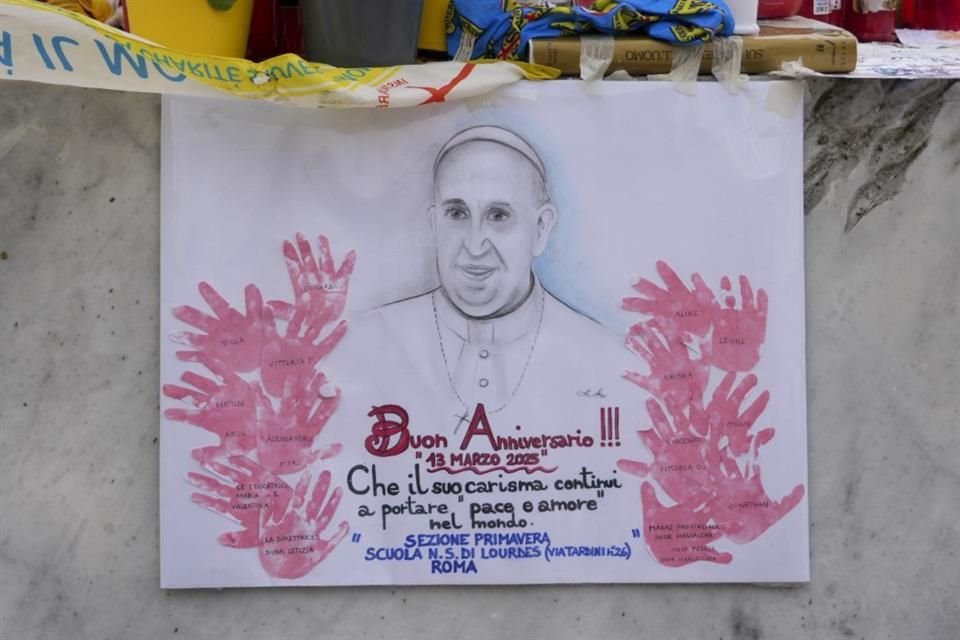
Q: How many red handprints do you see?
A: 14